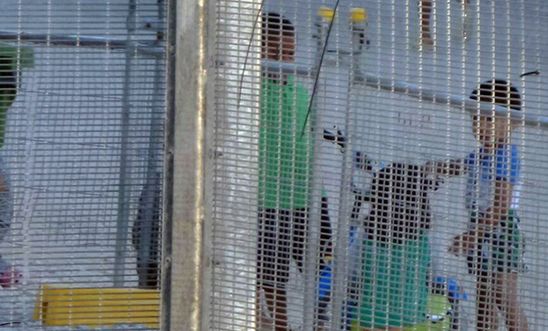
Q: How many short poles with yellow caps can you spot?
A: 2